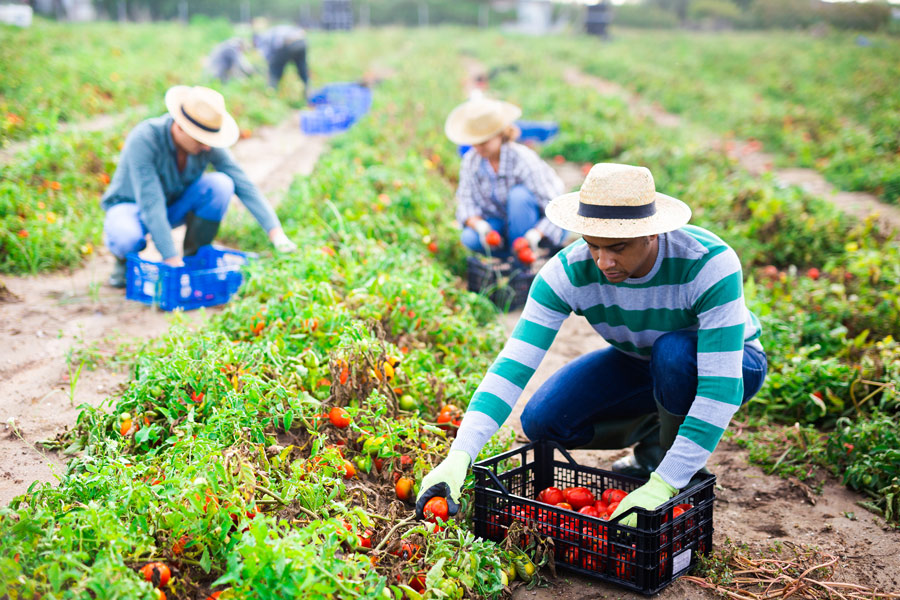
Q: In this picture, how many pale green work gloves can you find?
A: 2